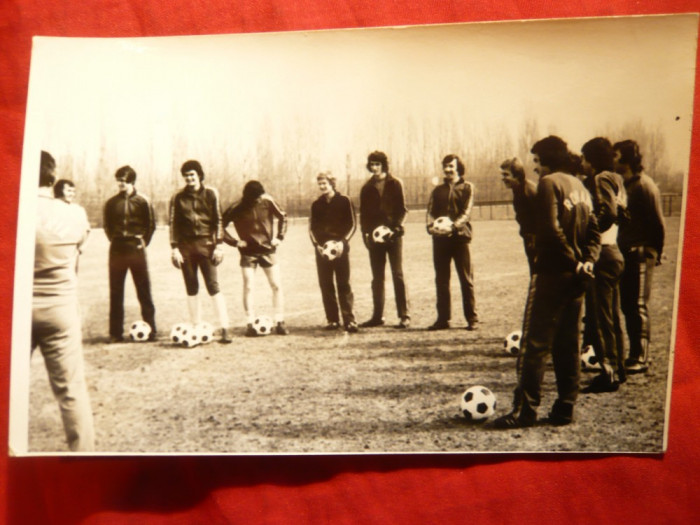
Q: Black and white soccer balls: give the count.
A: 11